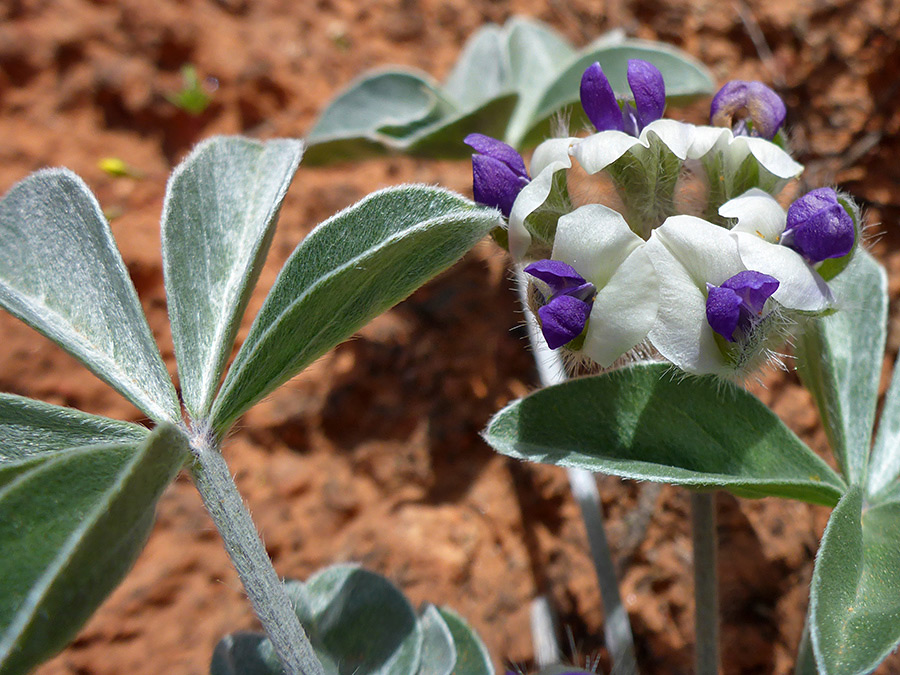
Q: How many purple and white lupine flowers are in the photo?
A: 6